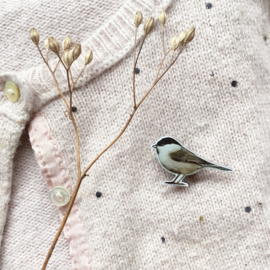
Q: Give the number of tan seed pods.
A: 13